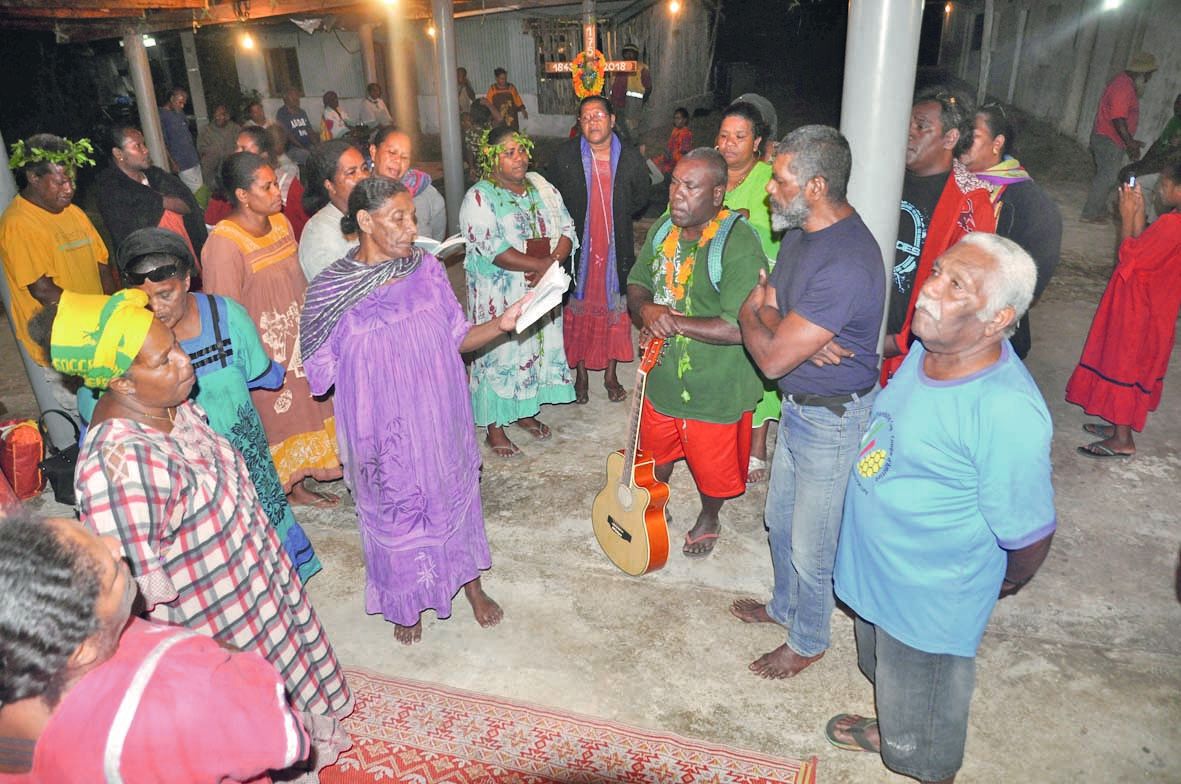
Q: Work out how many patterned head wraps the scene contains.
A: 1